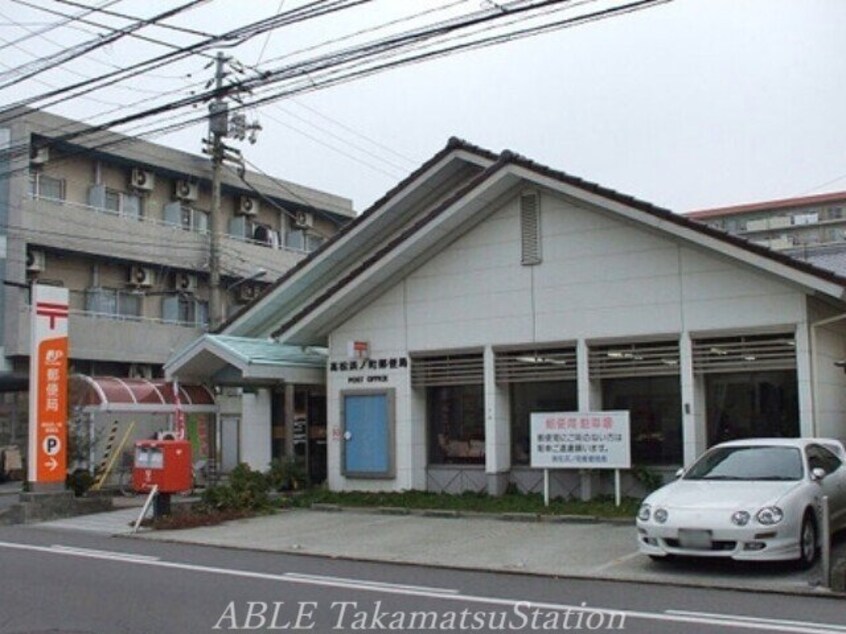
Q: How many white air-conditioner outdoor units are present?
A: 9